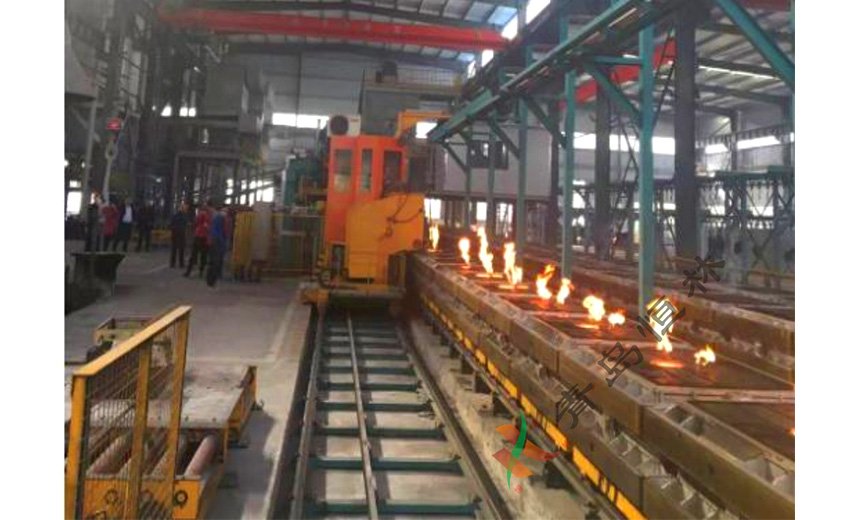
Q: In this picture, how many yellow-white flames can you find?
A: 10